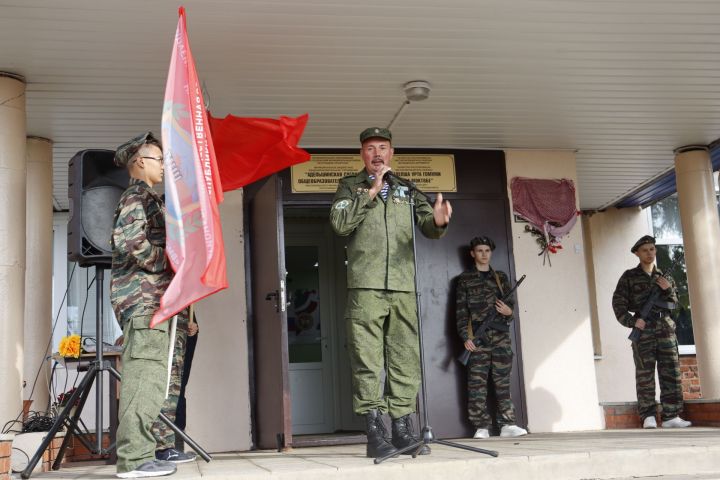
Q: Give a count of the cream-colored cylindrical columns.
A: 3